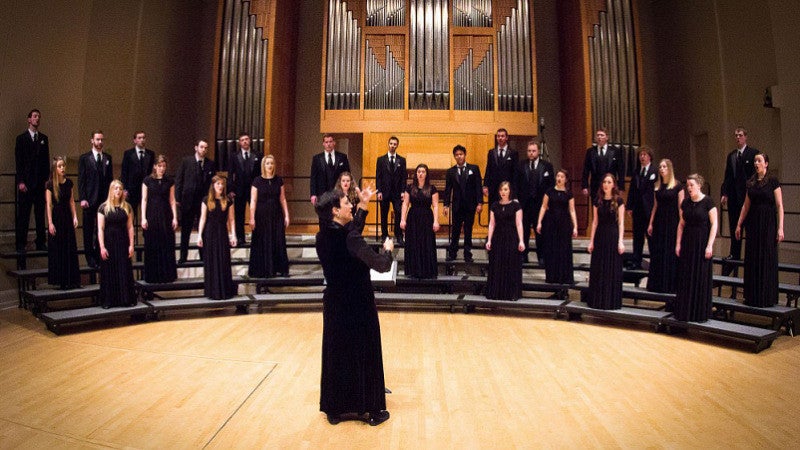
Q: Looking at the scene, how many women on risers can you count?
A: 13